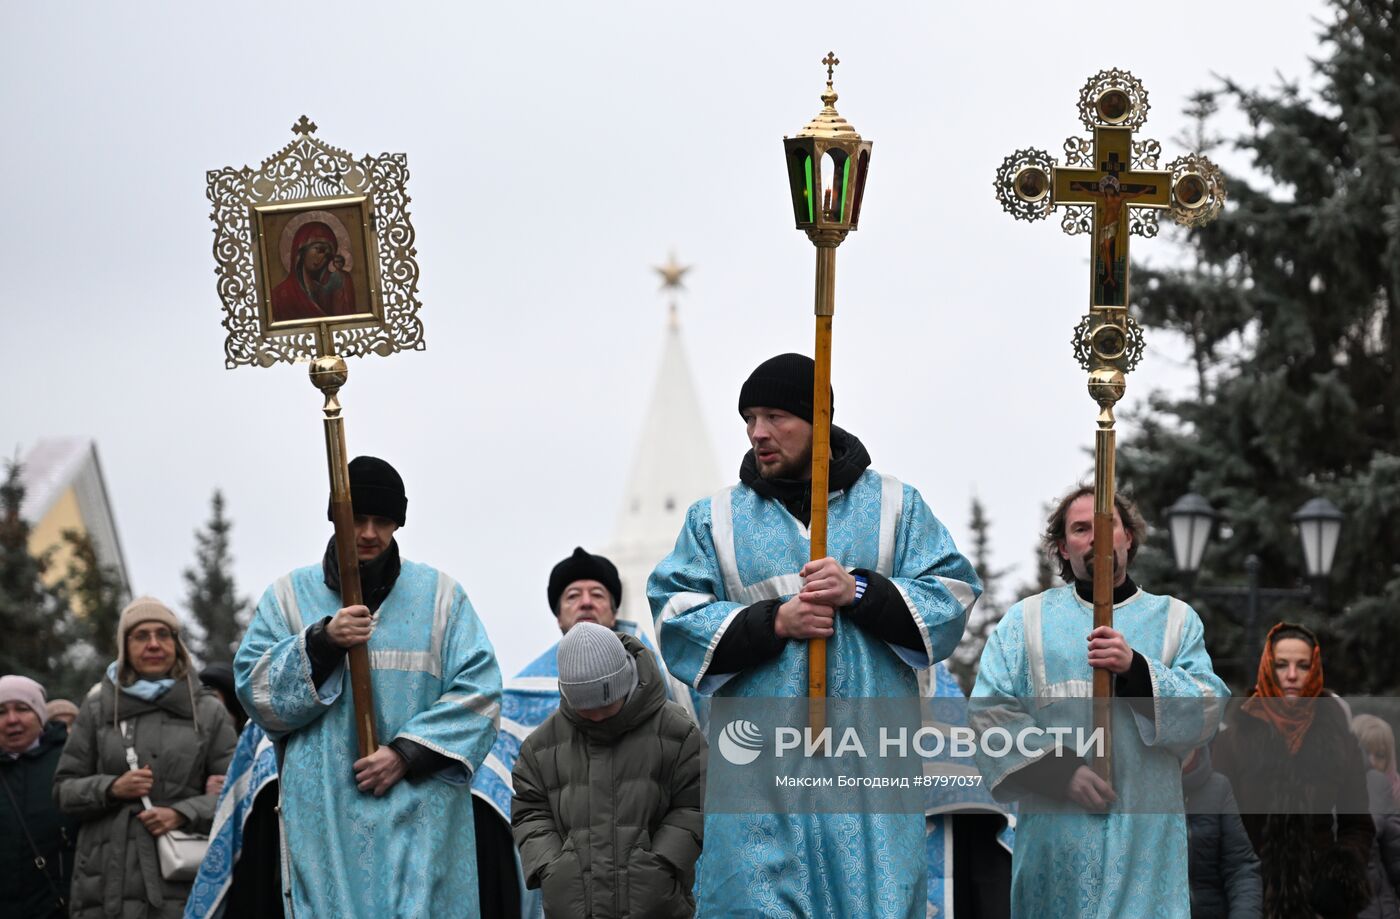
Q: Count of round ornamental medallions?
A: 4